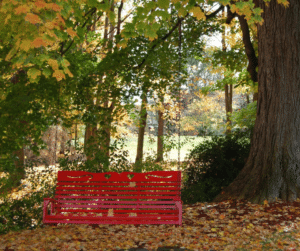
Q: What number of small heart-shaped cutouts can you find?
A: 2